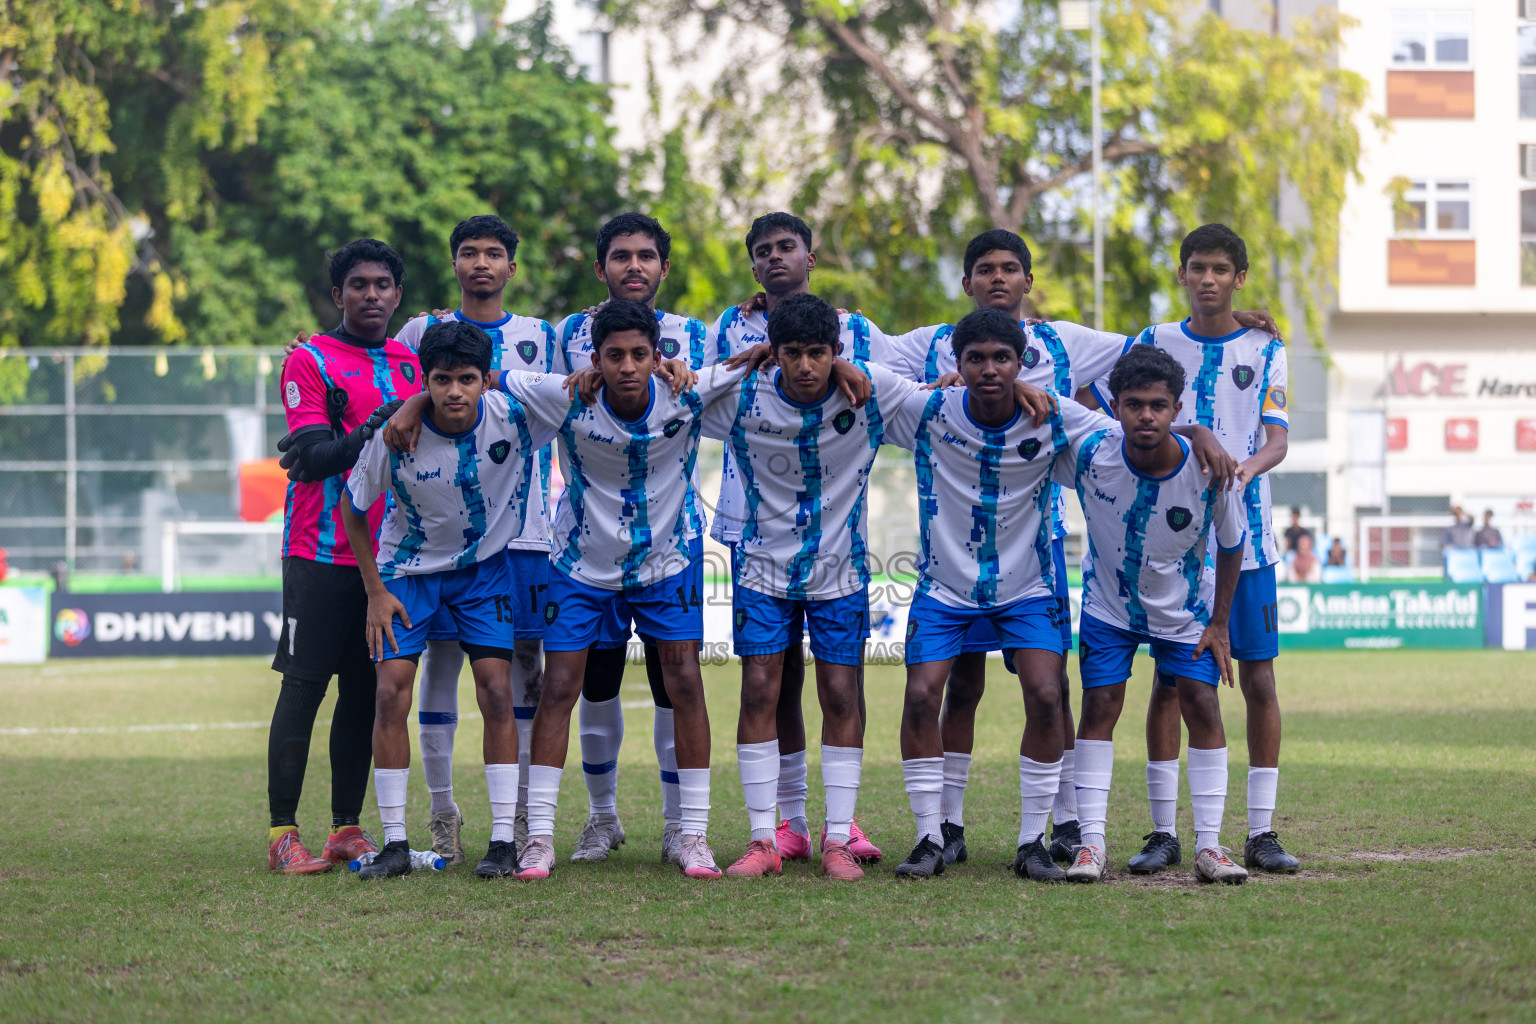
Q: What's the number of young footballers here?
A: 11